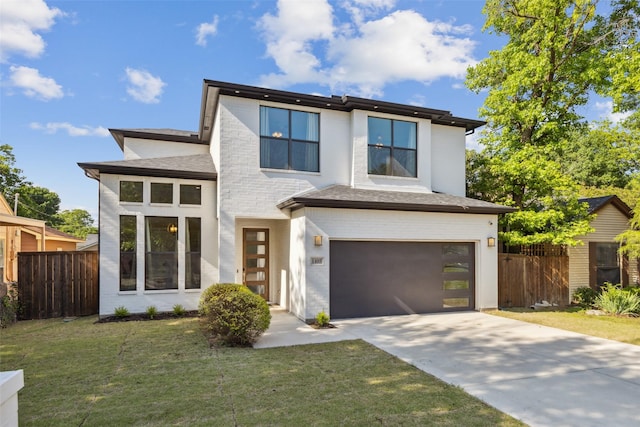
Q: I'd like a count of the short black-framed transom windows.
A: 3